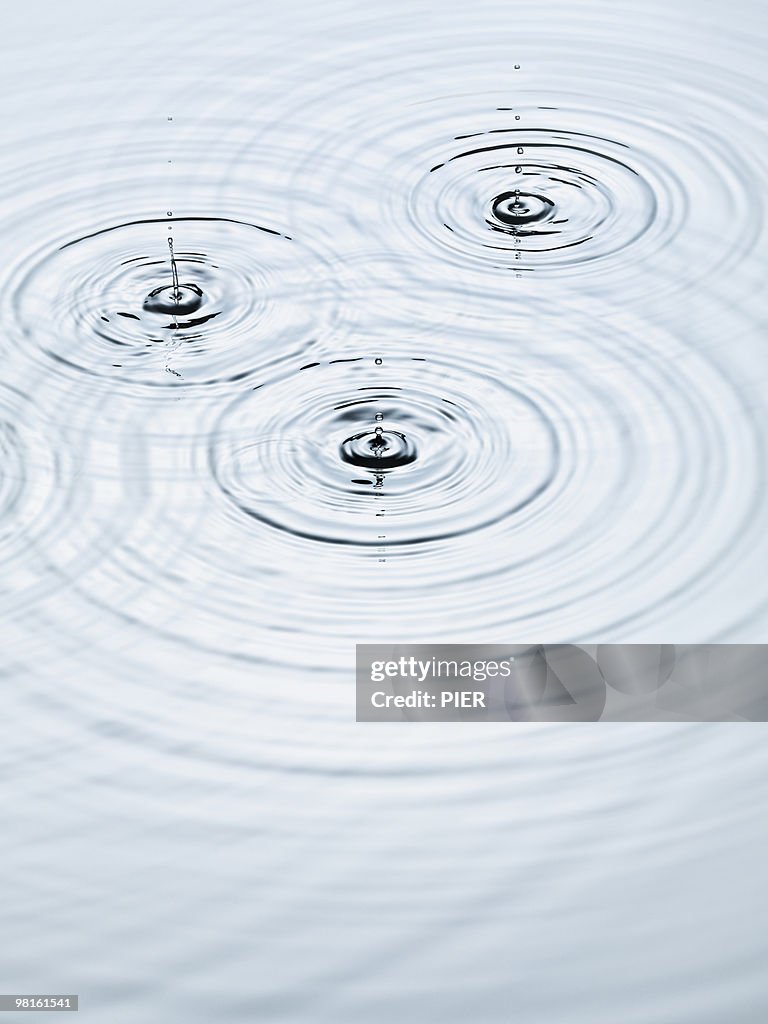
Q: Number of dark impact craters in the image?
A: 3